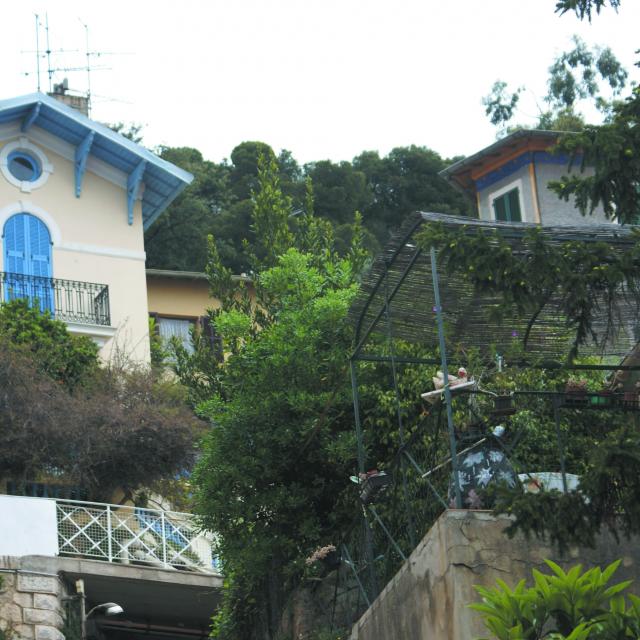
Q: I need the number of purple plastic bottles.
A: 0